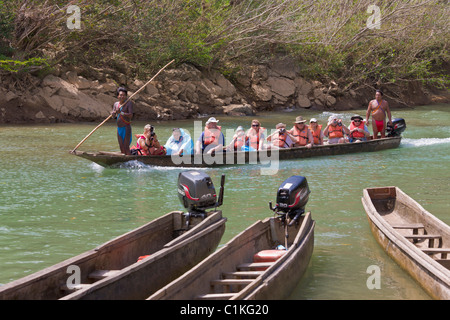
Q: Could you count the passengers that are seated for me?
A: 10